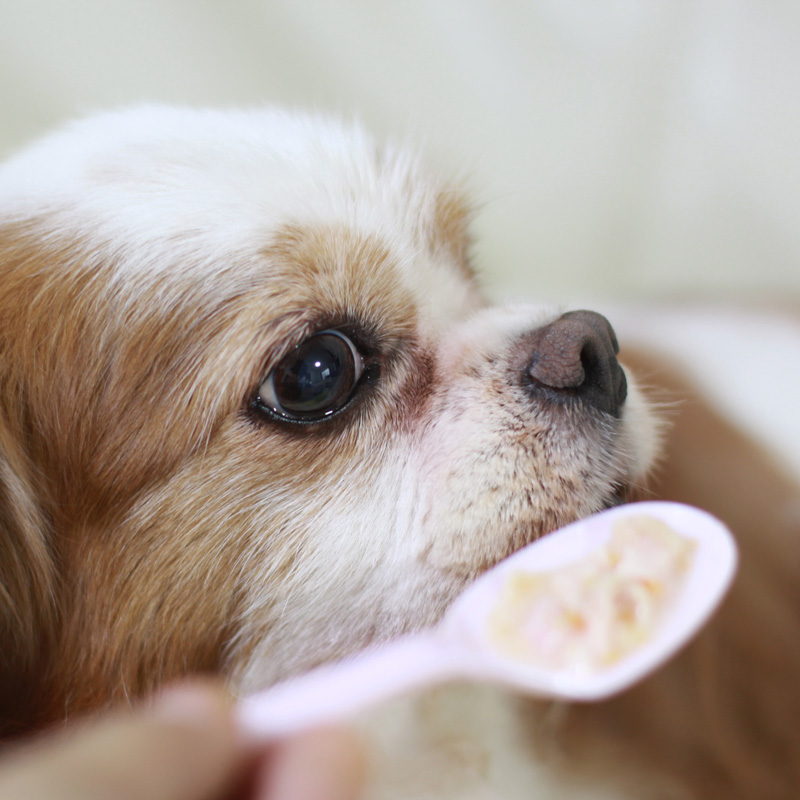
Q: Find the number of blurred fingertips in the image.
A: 2